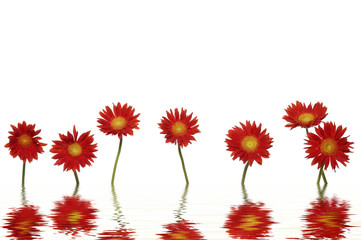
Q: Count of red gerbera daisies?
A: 7